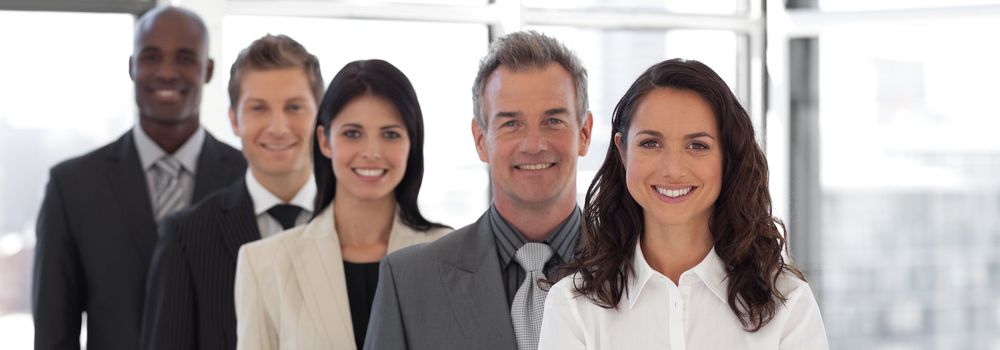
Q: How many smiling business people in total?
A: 5